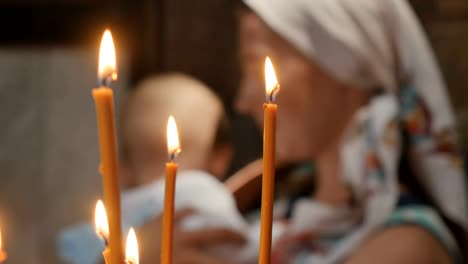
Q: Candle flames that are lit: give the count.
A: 6